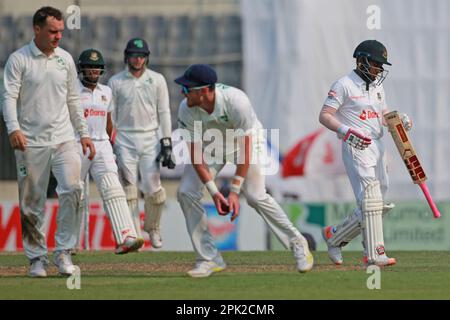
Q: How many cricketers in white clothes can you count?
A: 5